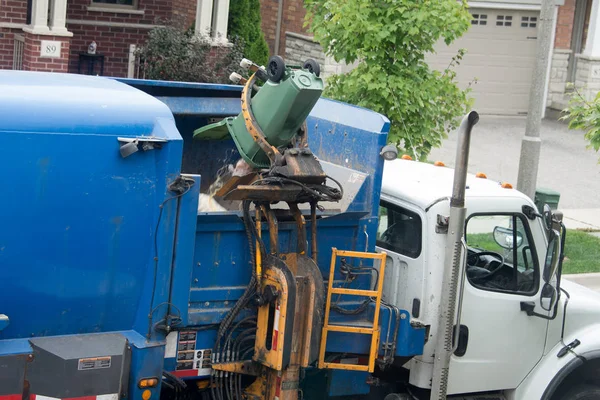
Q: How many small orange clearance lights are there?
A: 4